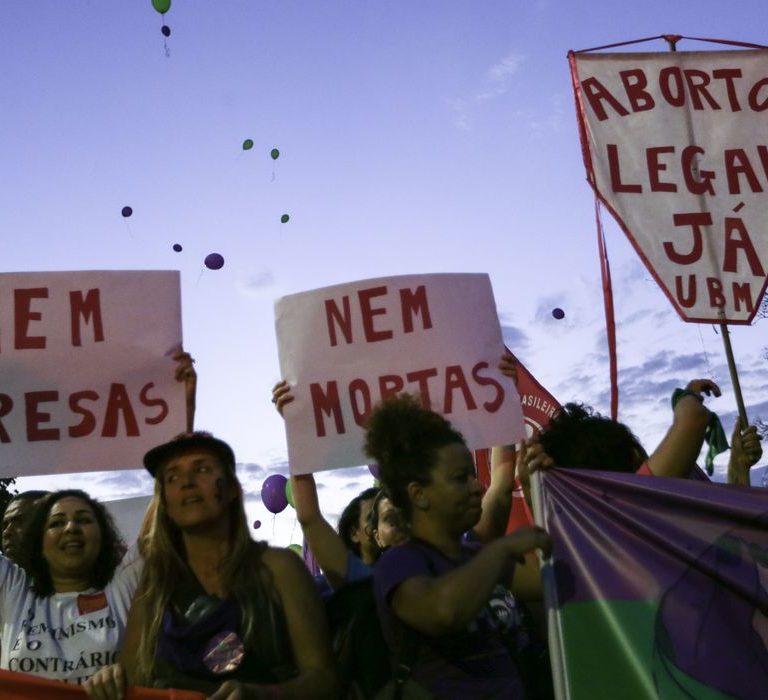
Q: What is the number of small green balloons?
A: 3